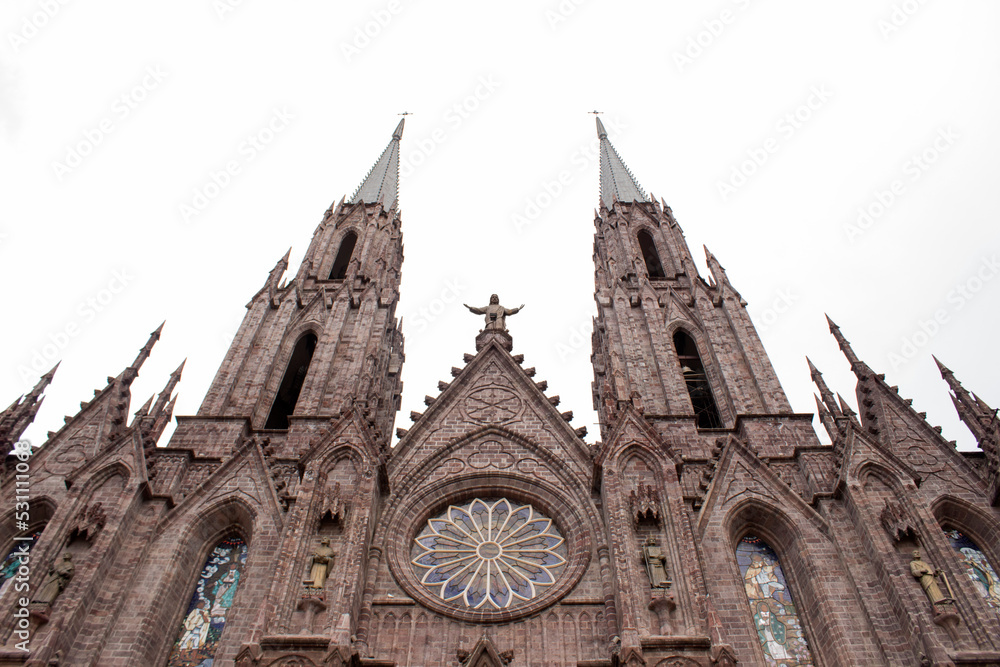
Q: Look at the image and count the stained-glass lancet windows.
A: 4